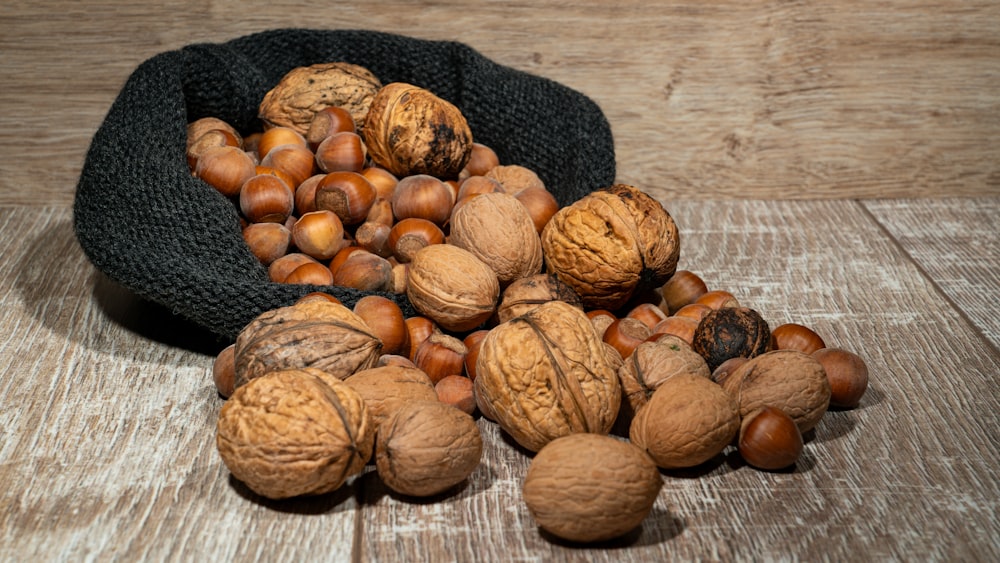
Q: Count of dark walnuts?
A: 1